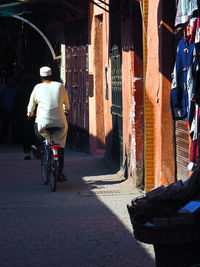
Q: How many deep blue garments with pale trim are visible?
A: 1